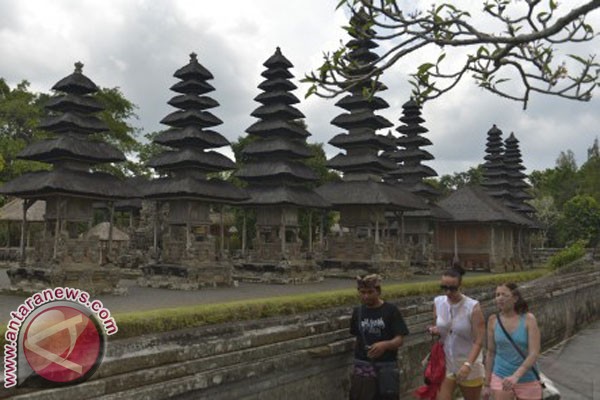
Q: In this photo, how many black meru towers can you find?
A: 7